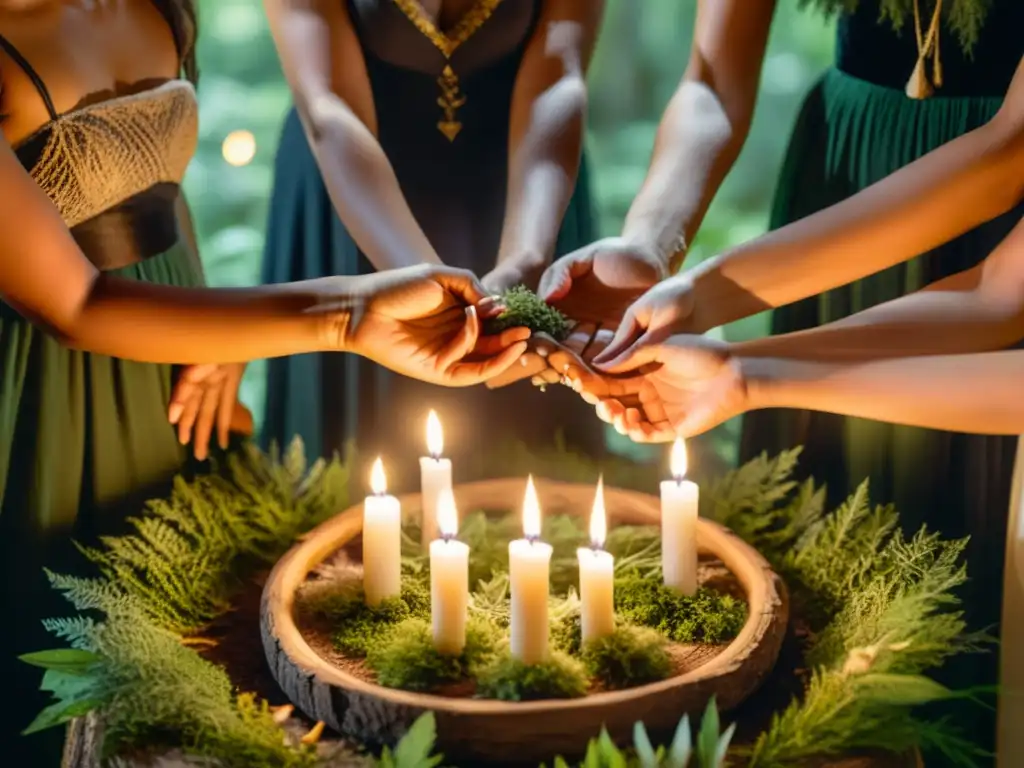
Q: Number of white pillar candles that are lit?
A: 6